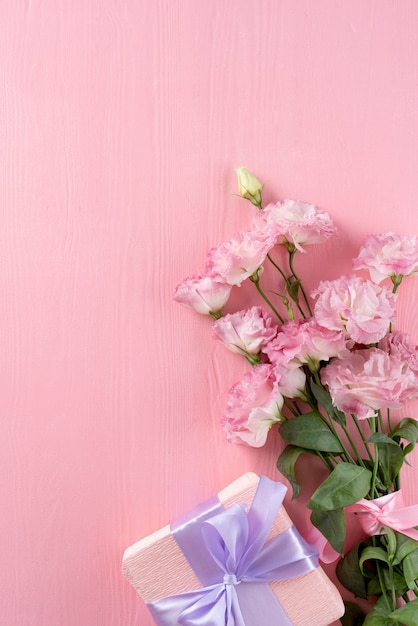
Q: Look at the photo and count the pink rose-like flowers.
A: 11